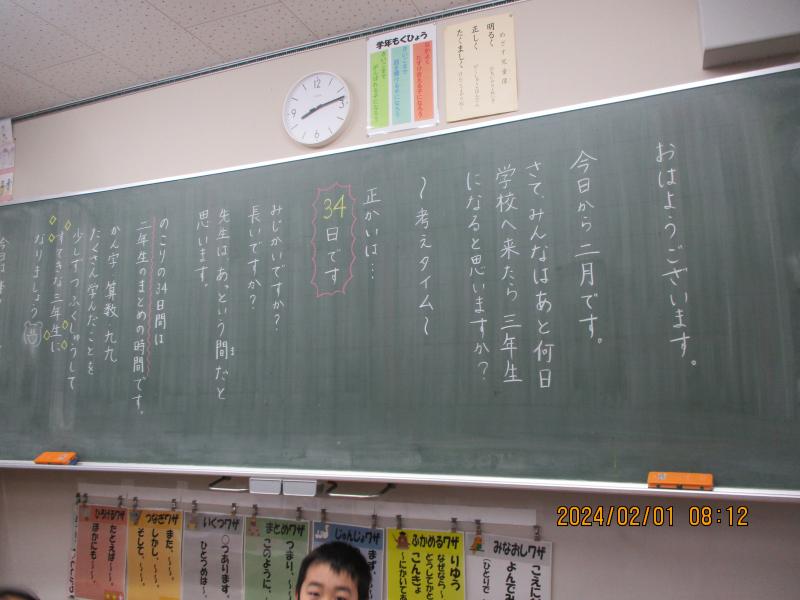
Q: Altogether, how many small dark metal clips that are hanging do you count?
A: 15